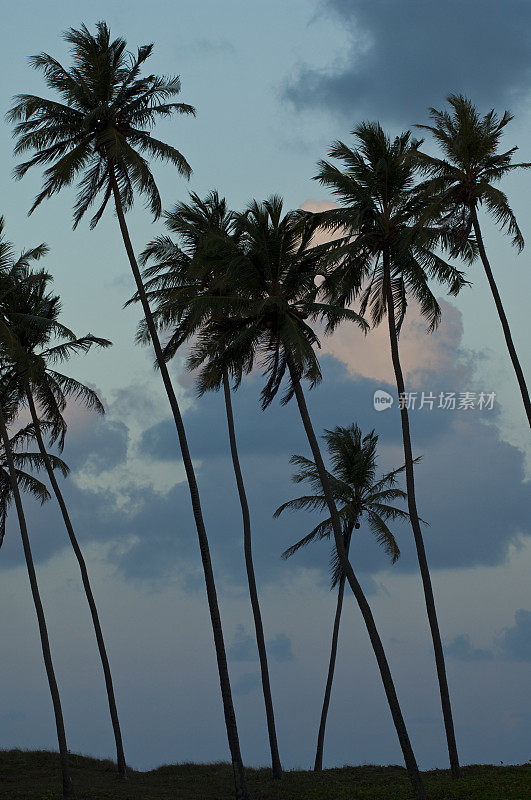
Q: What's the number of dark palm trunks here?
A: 8